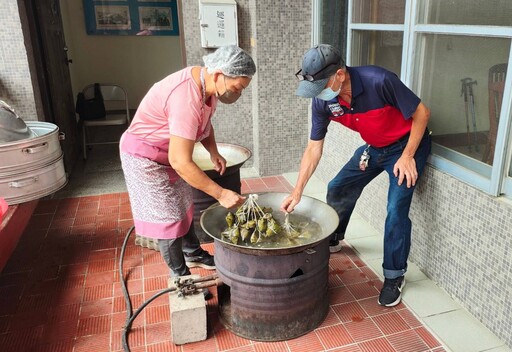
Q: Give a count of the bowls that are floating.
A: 0